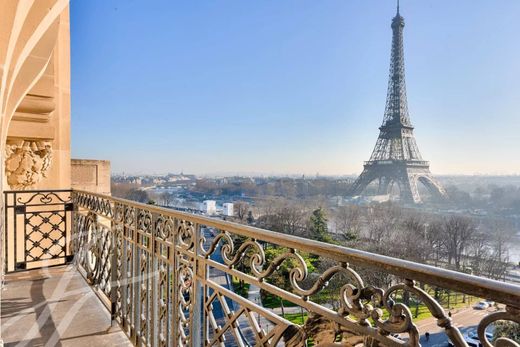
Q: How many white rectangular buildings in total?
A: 2